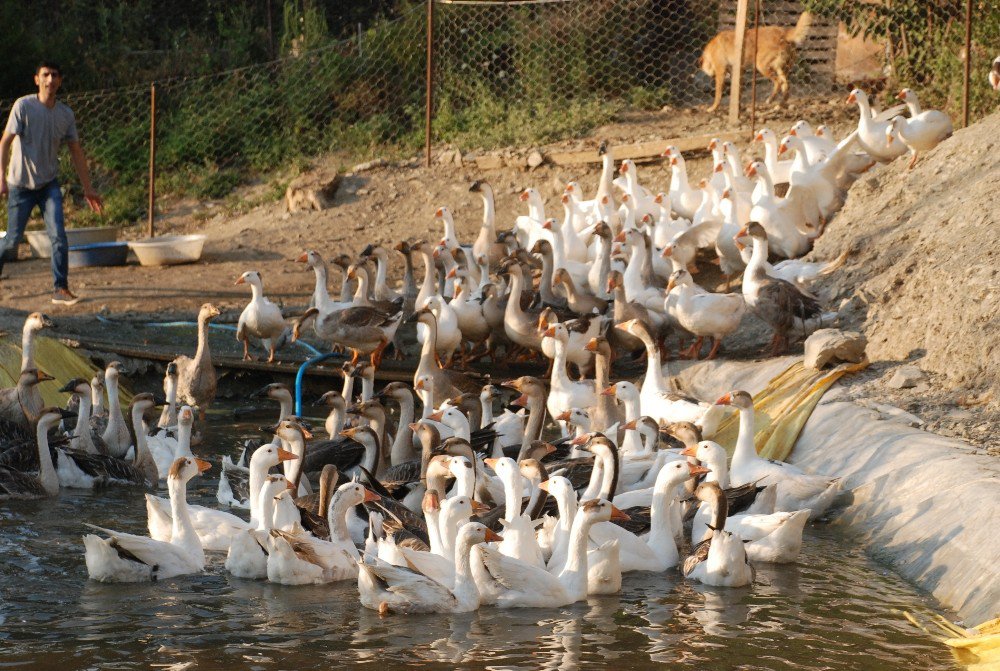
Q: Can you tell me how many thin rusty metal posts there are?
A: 4